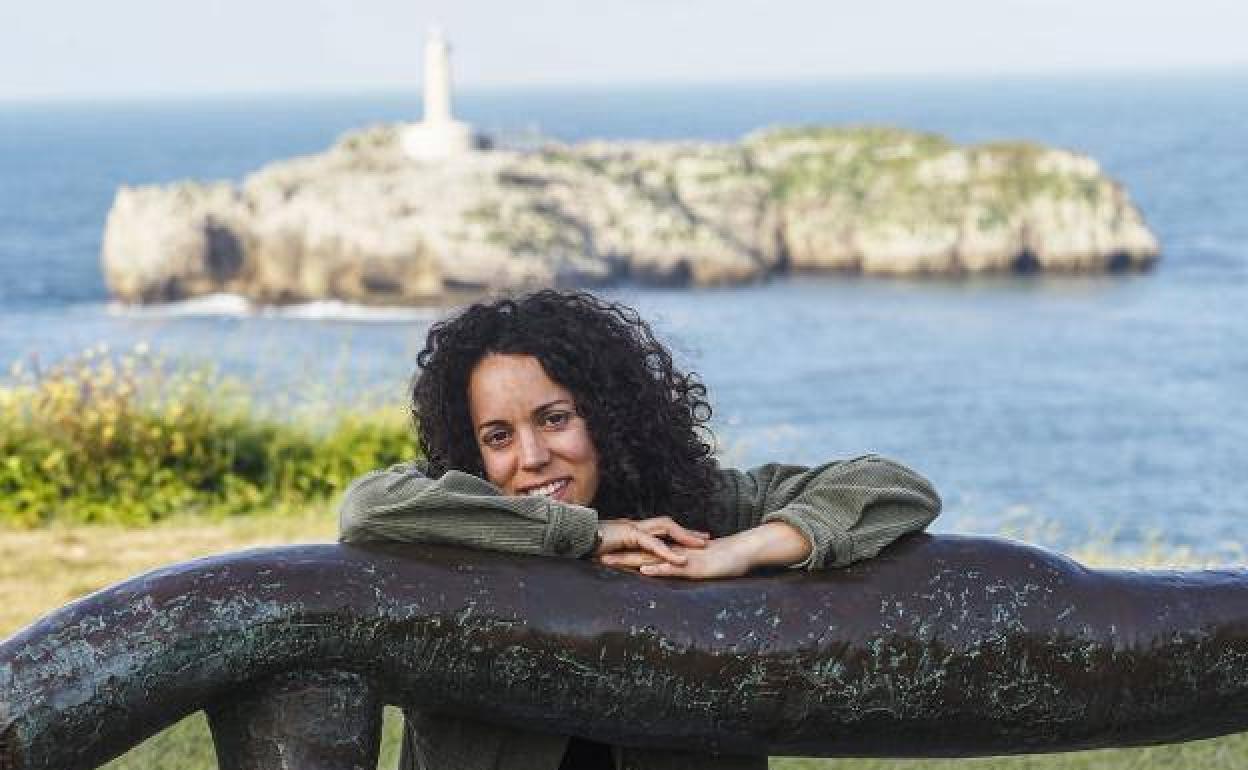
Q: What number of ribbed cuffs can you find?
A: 2